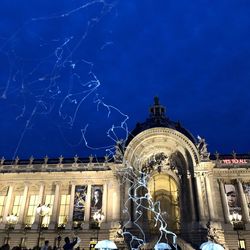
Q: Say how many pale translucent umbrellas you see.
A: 3